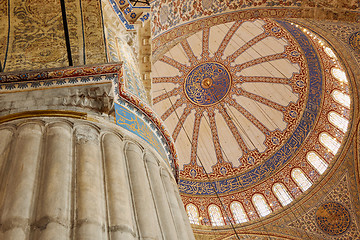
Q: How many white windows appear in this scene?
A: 12